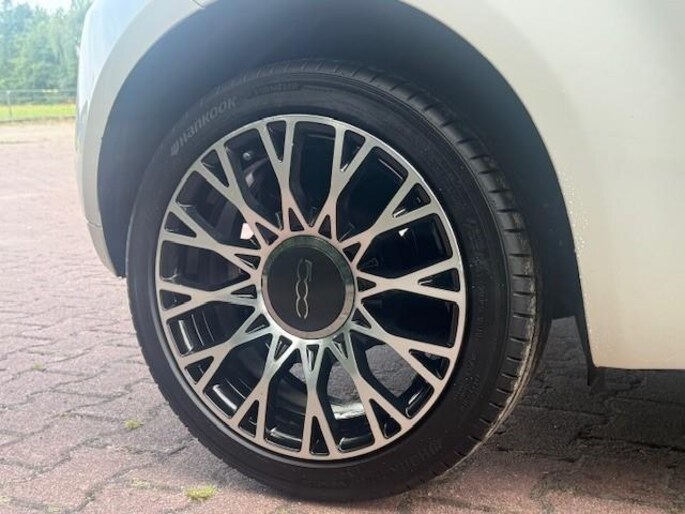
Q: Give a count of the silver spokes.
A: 12